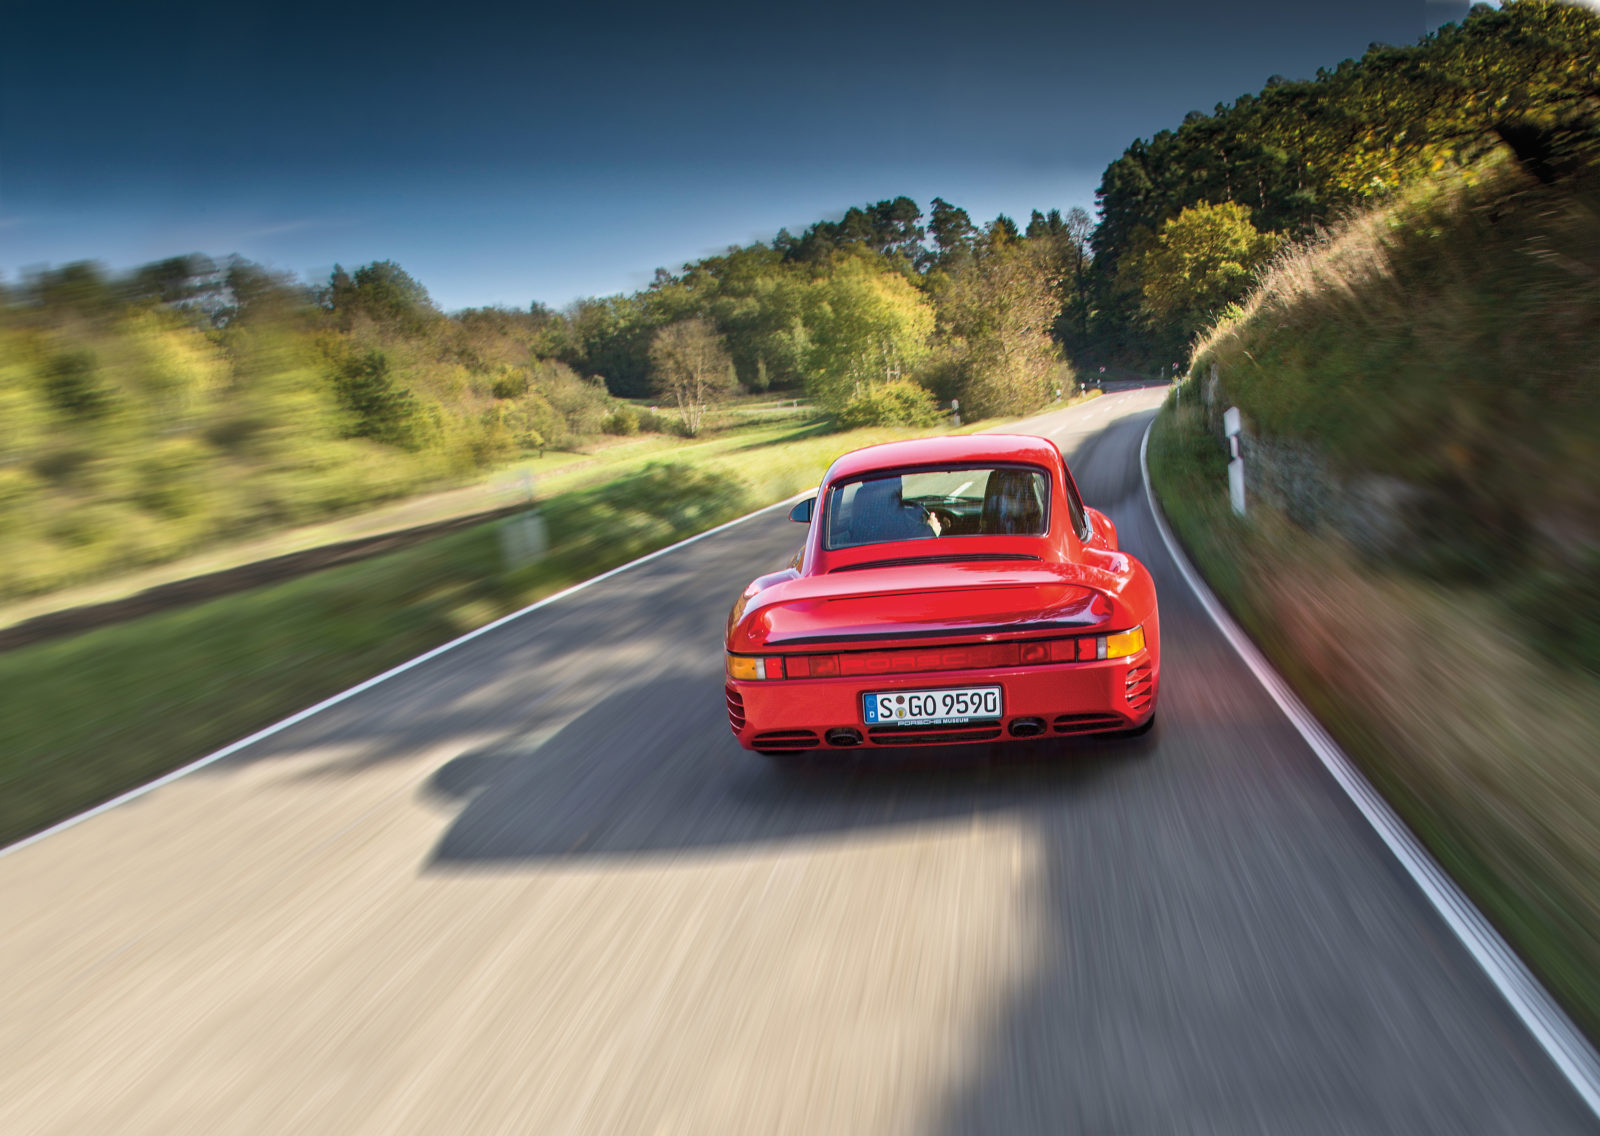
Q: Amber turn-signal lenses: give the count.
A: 2